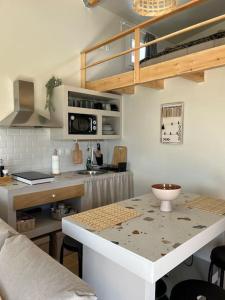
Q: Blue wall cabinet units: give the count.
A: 0